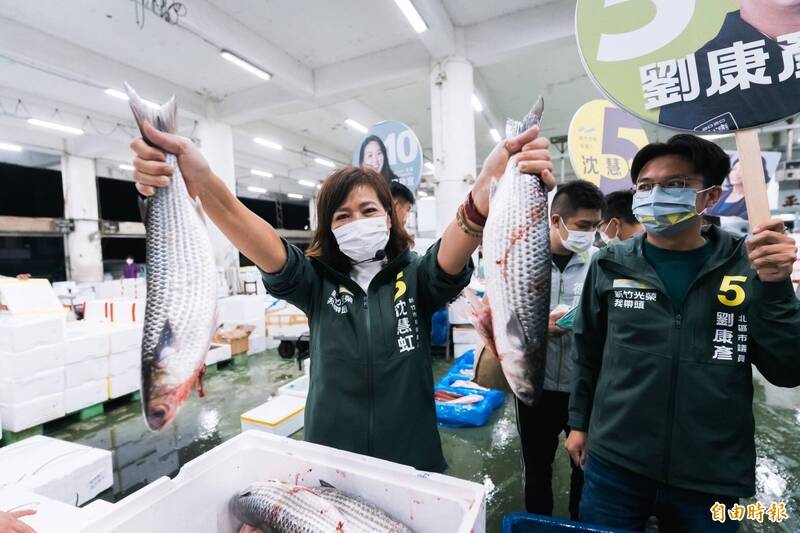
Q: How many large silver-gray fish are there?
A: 4